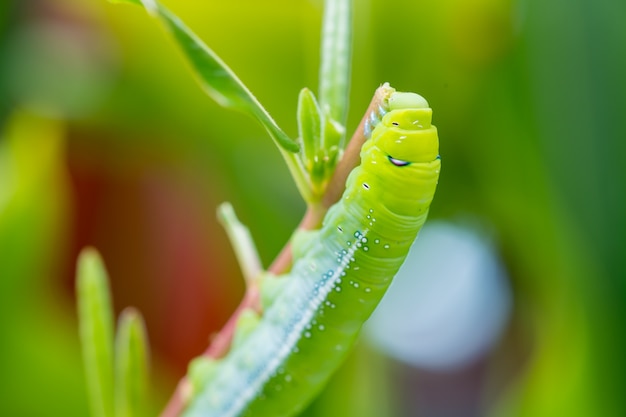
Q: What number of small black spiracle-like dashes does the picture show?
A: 3